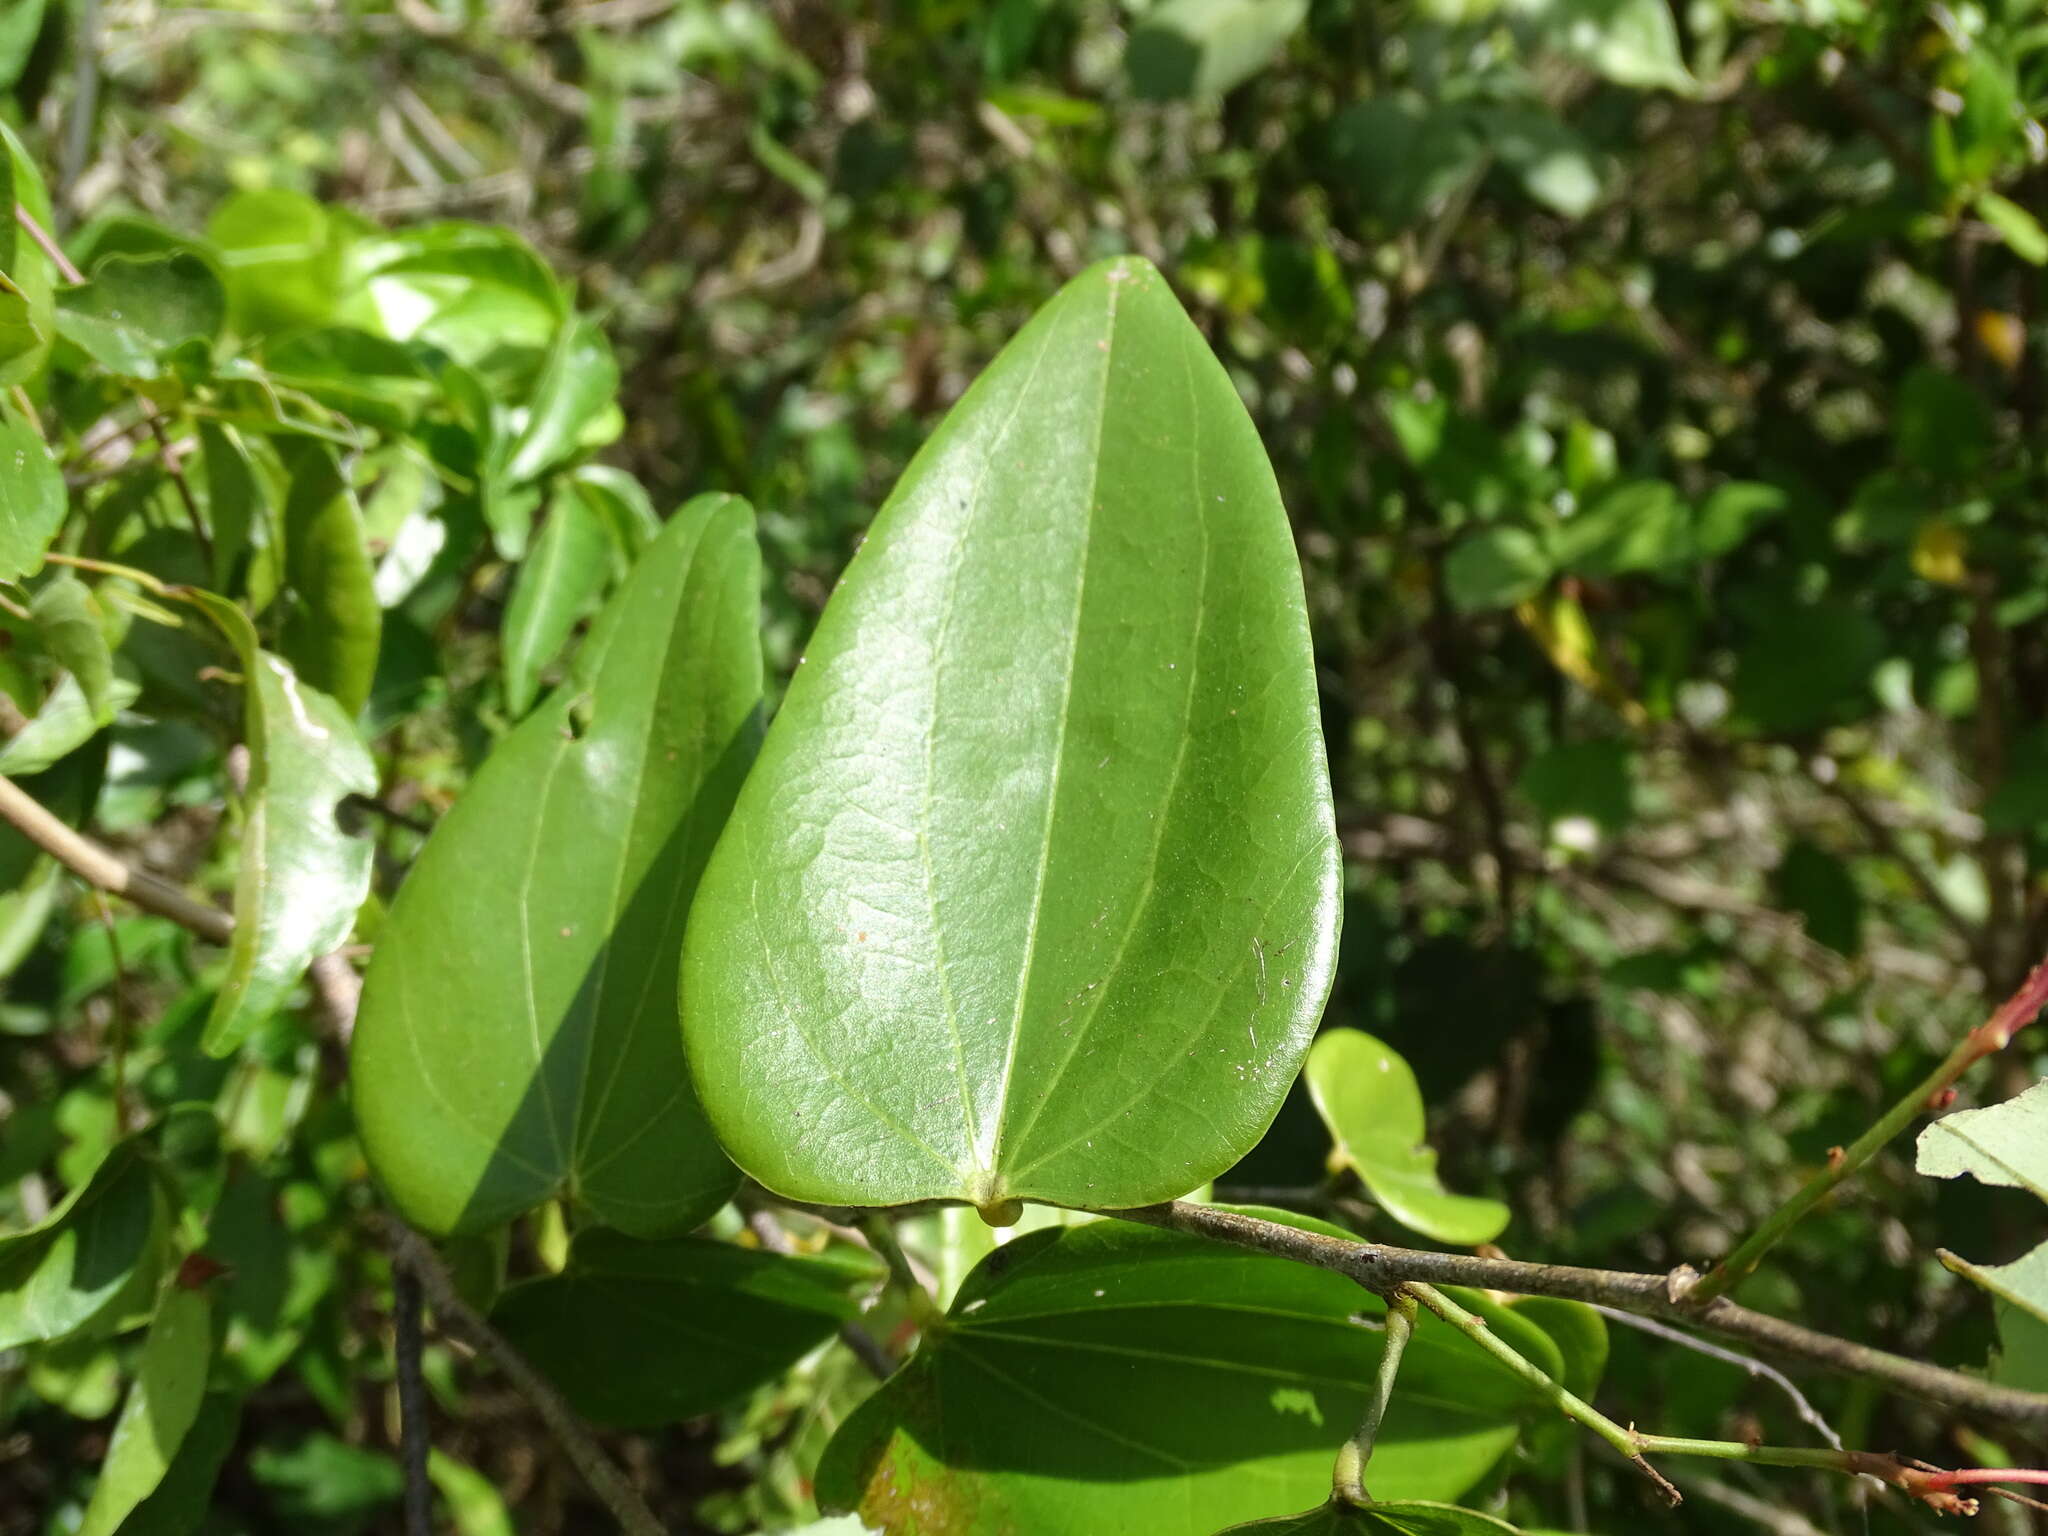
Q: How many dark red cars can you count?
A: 0